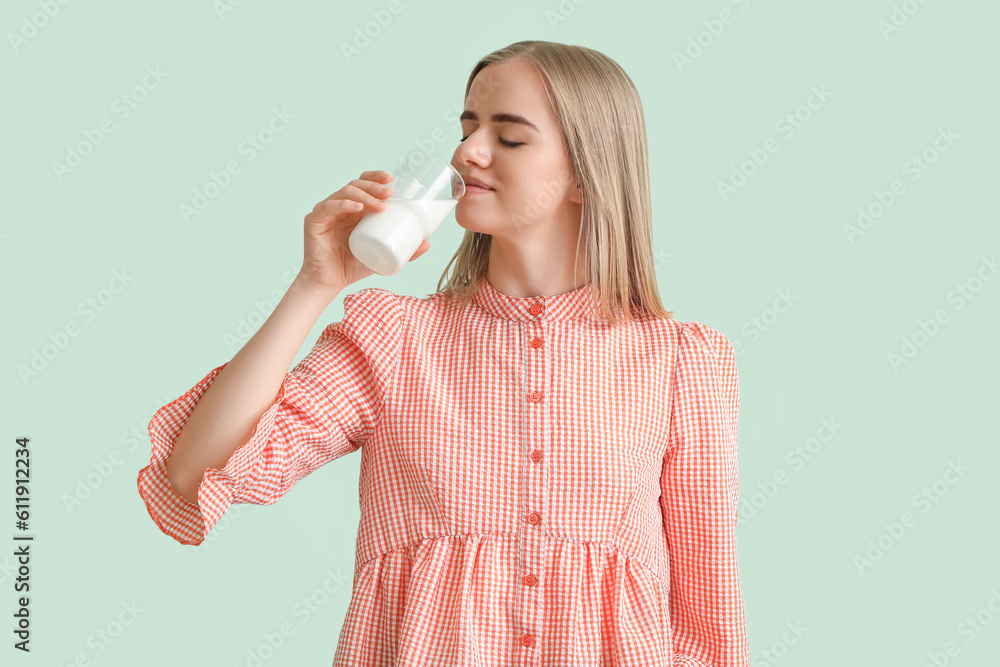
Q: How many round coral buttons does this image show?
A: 7